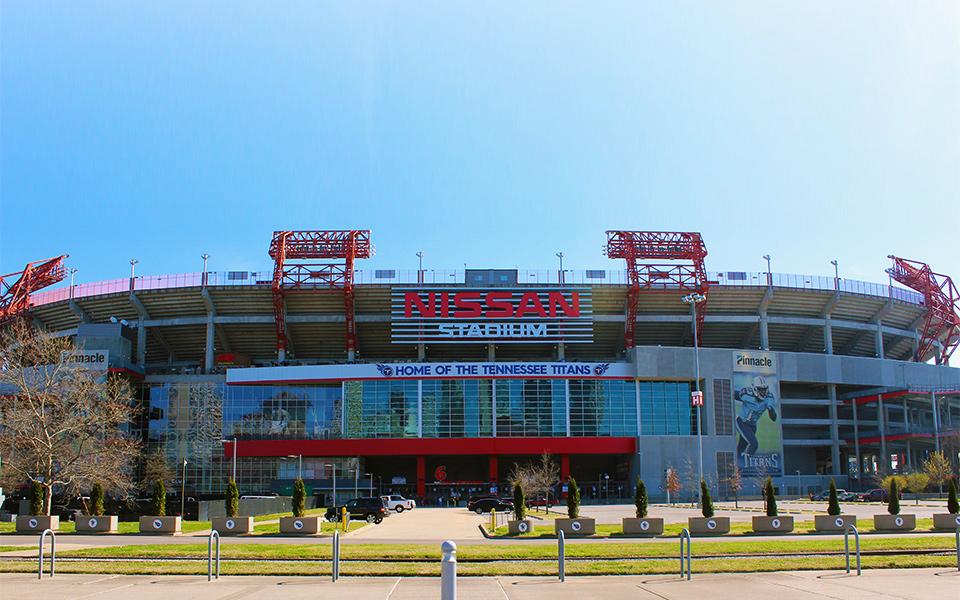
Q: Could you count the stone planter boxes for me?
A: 13